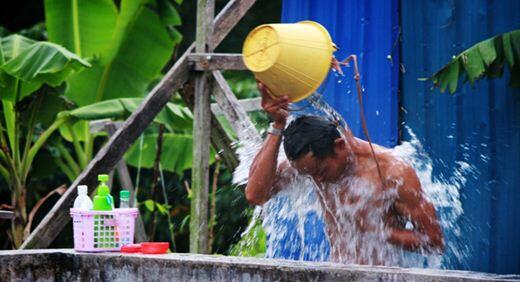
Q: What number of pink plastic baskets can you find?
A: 1